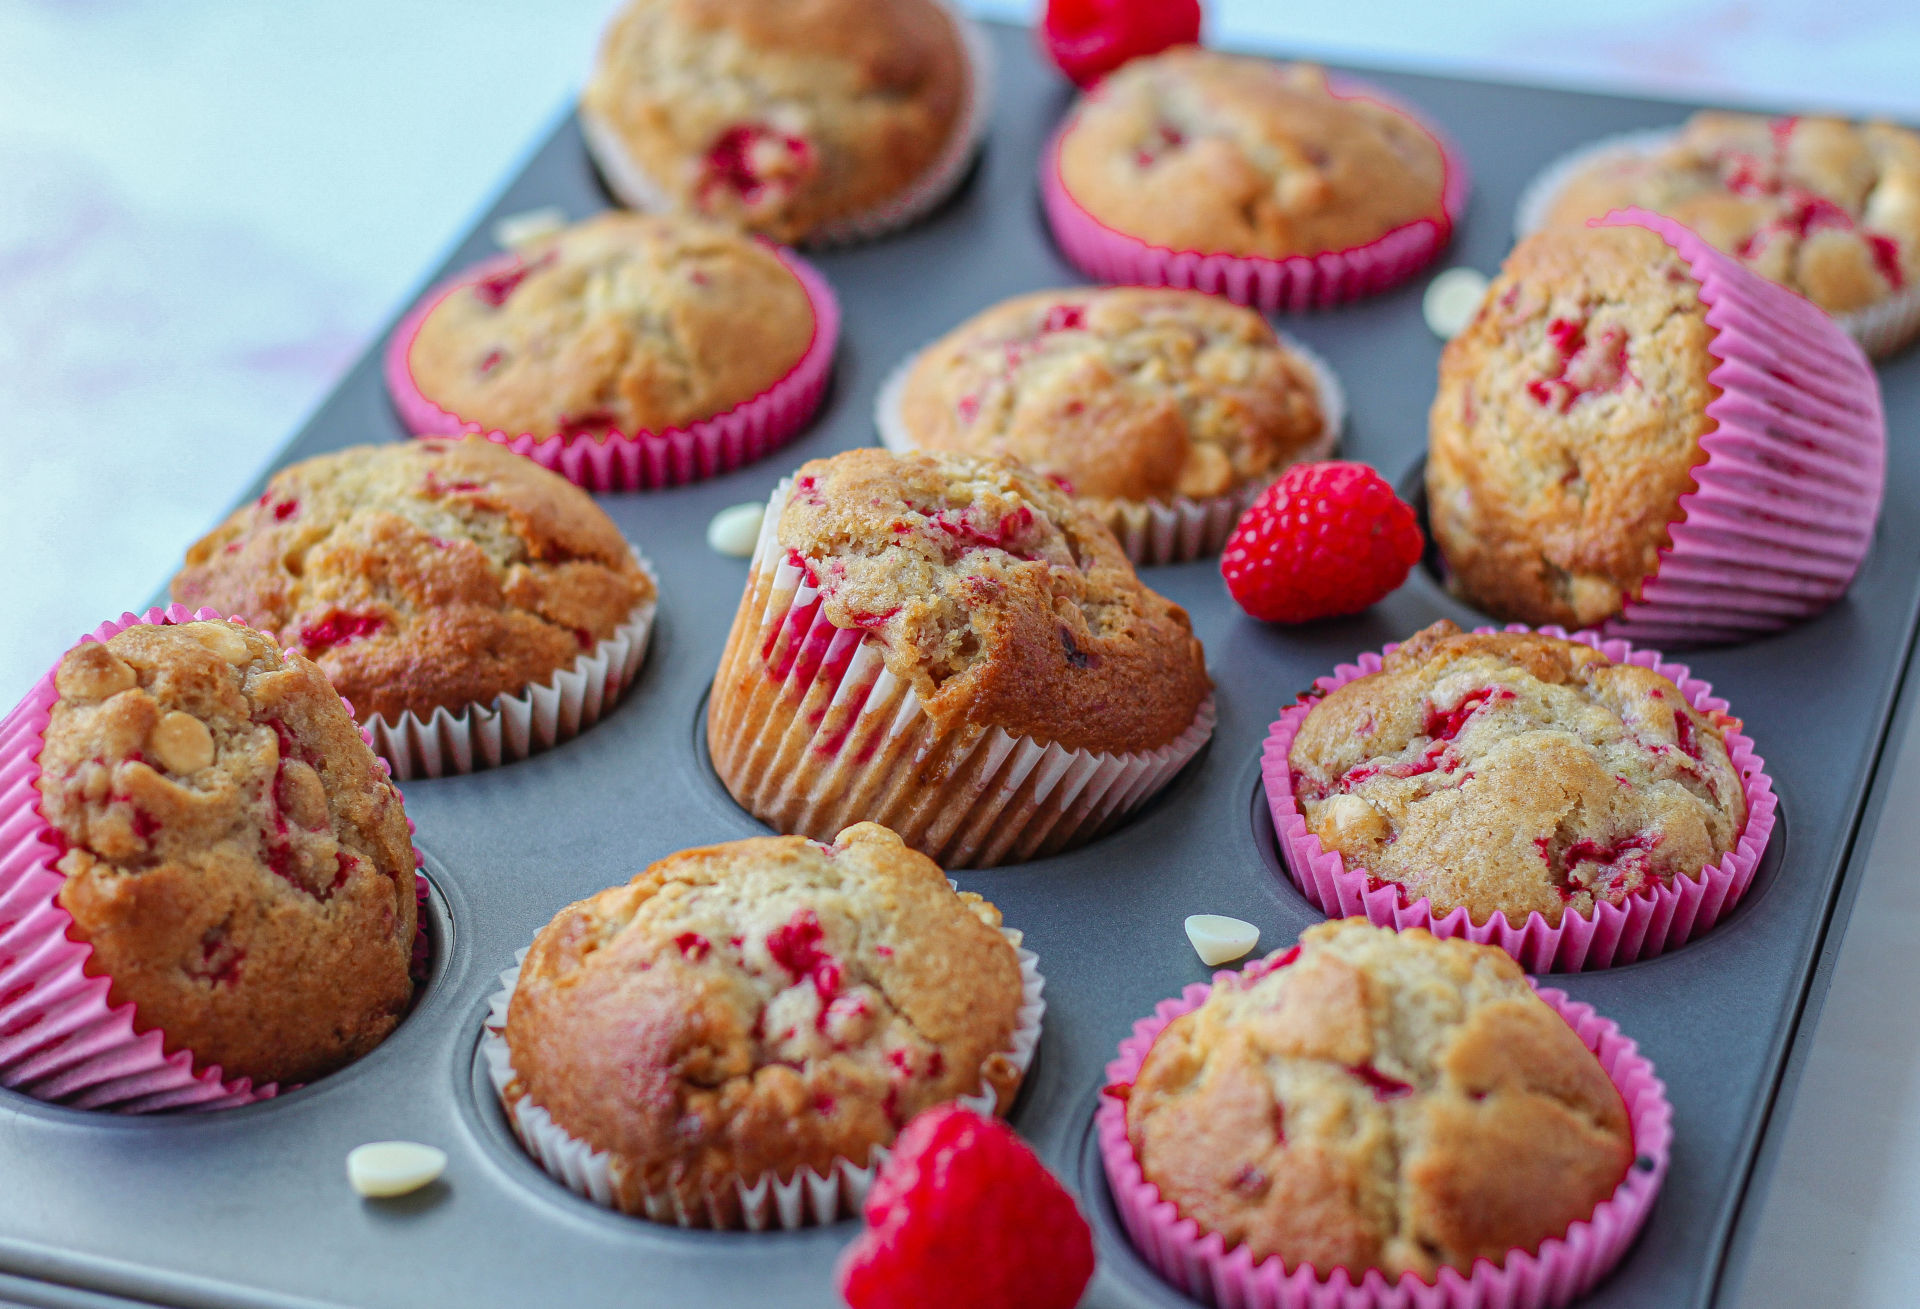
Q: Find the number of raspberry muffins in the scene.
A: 12